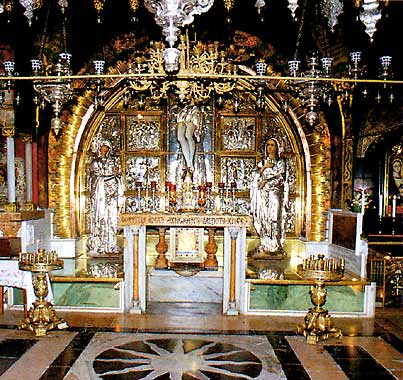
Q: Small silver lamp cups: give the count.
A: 9